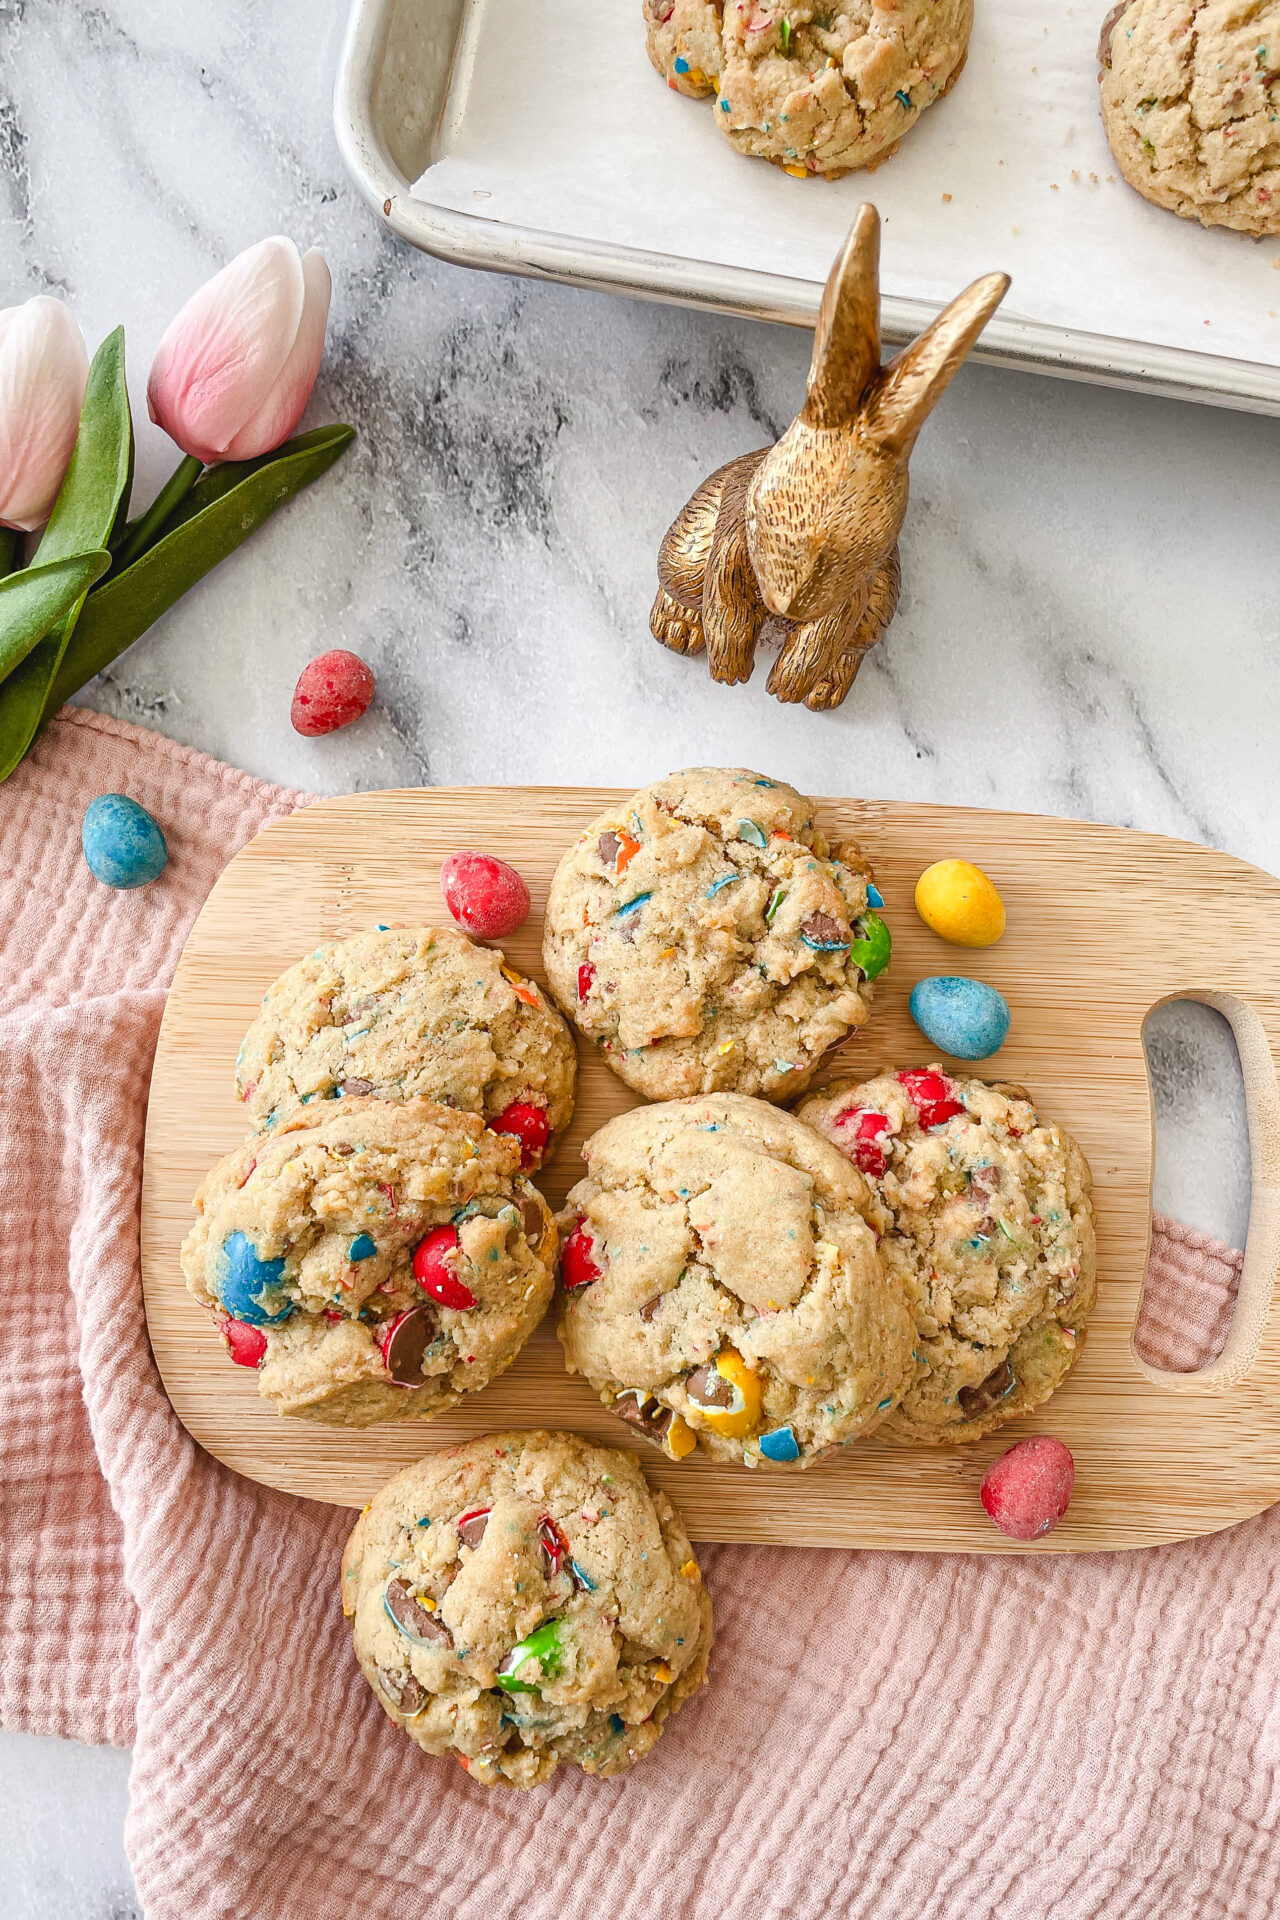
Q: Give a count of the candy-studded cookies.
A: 8